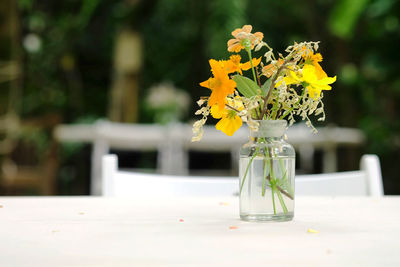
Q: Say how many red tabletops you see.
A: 0